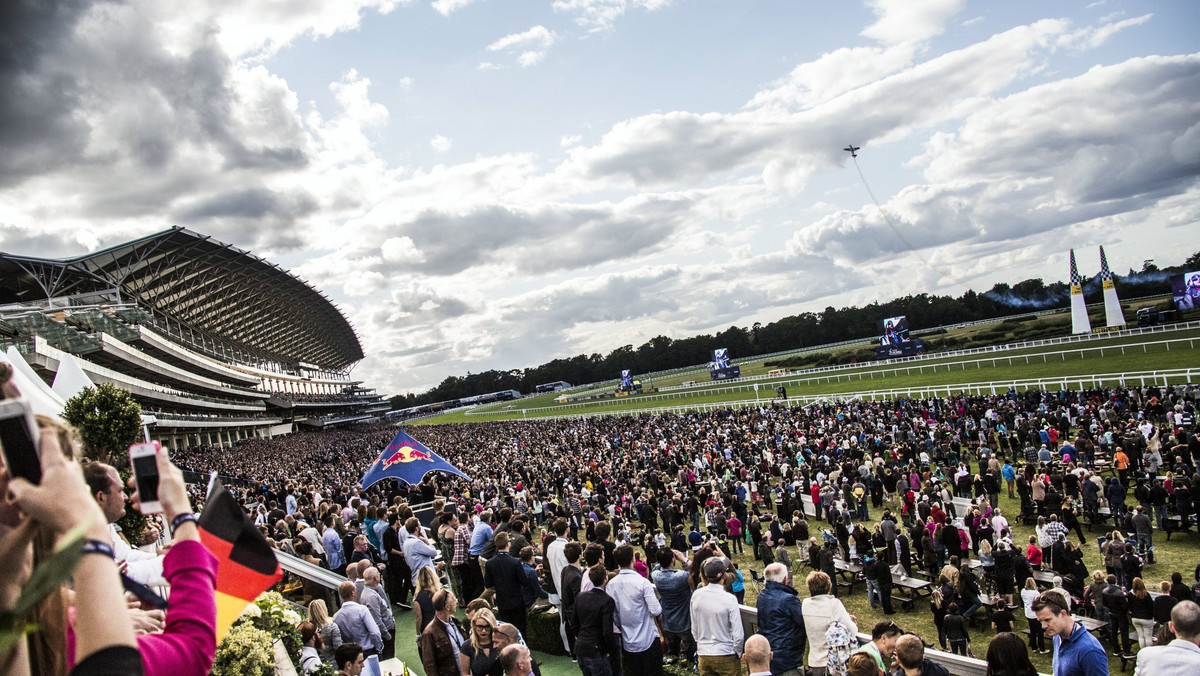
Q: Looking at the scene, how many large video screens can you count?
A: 4